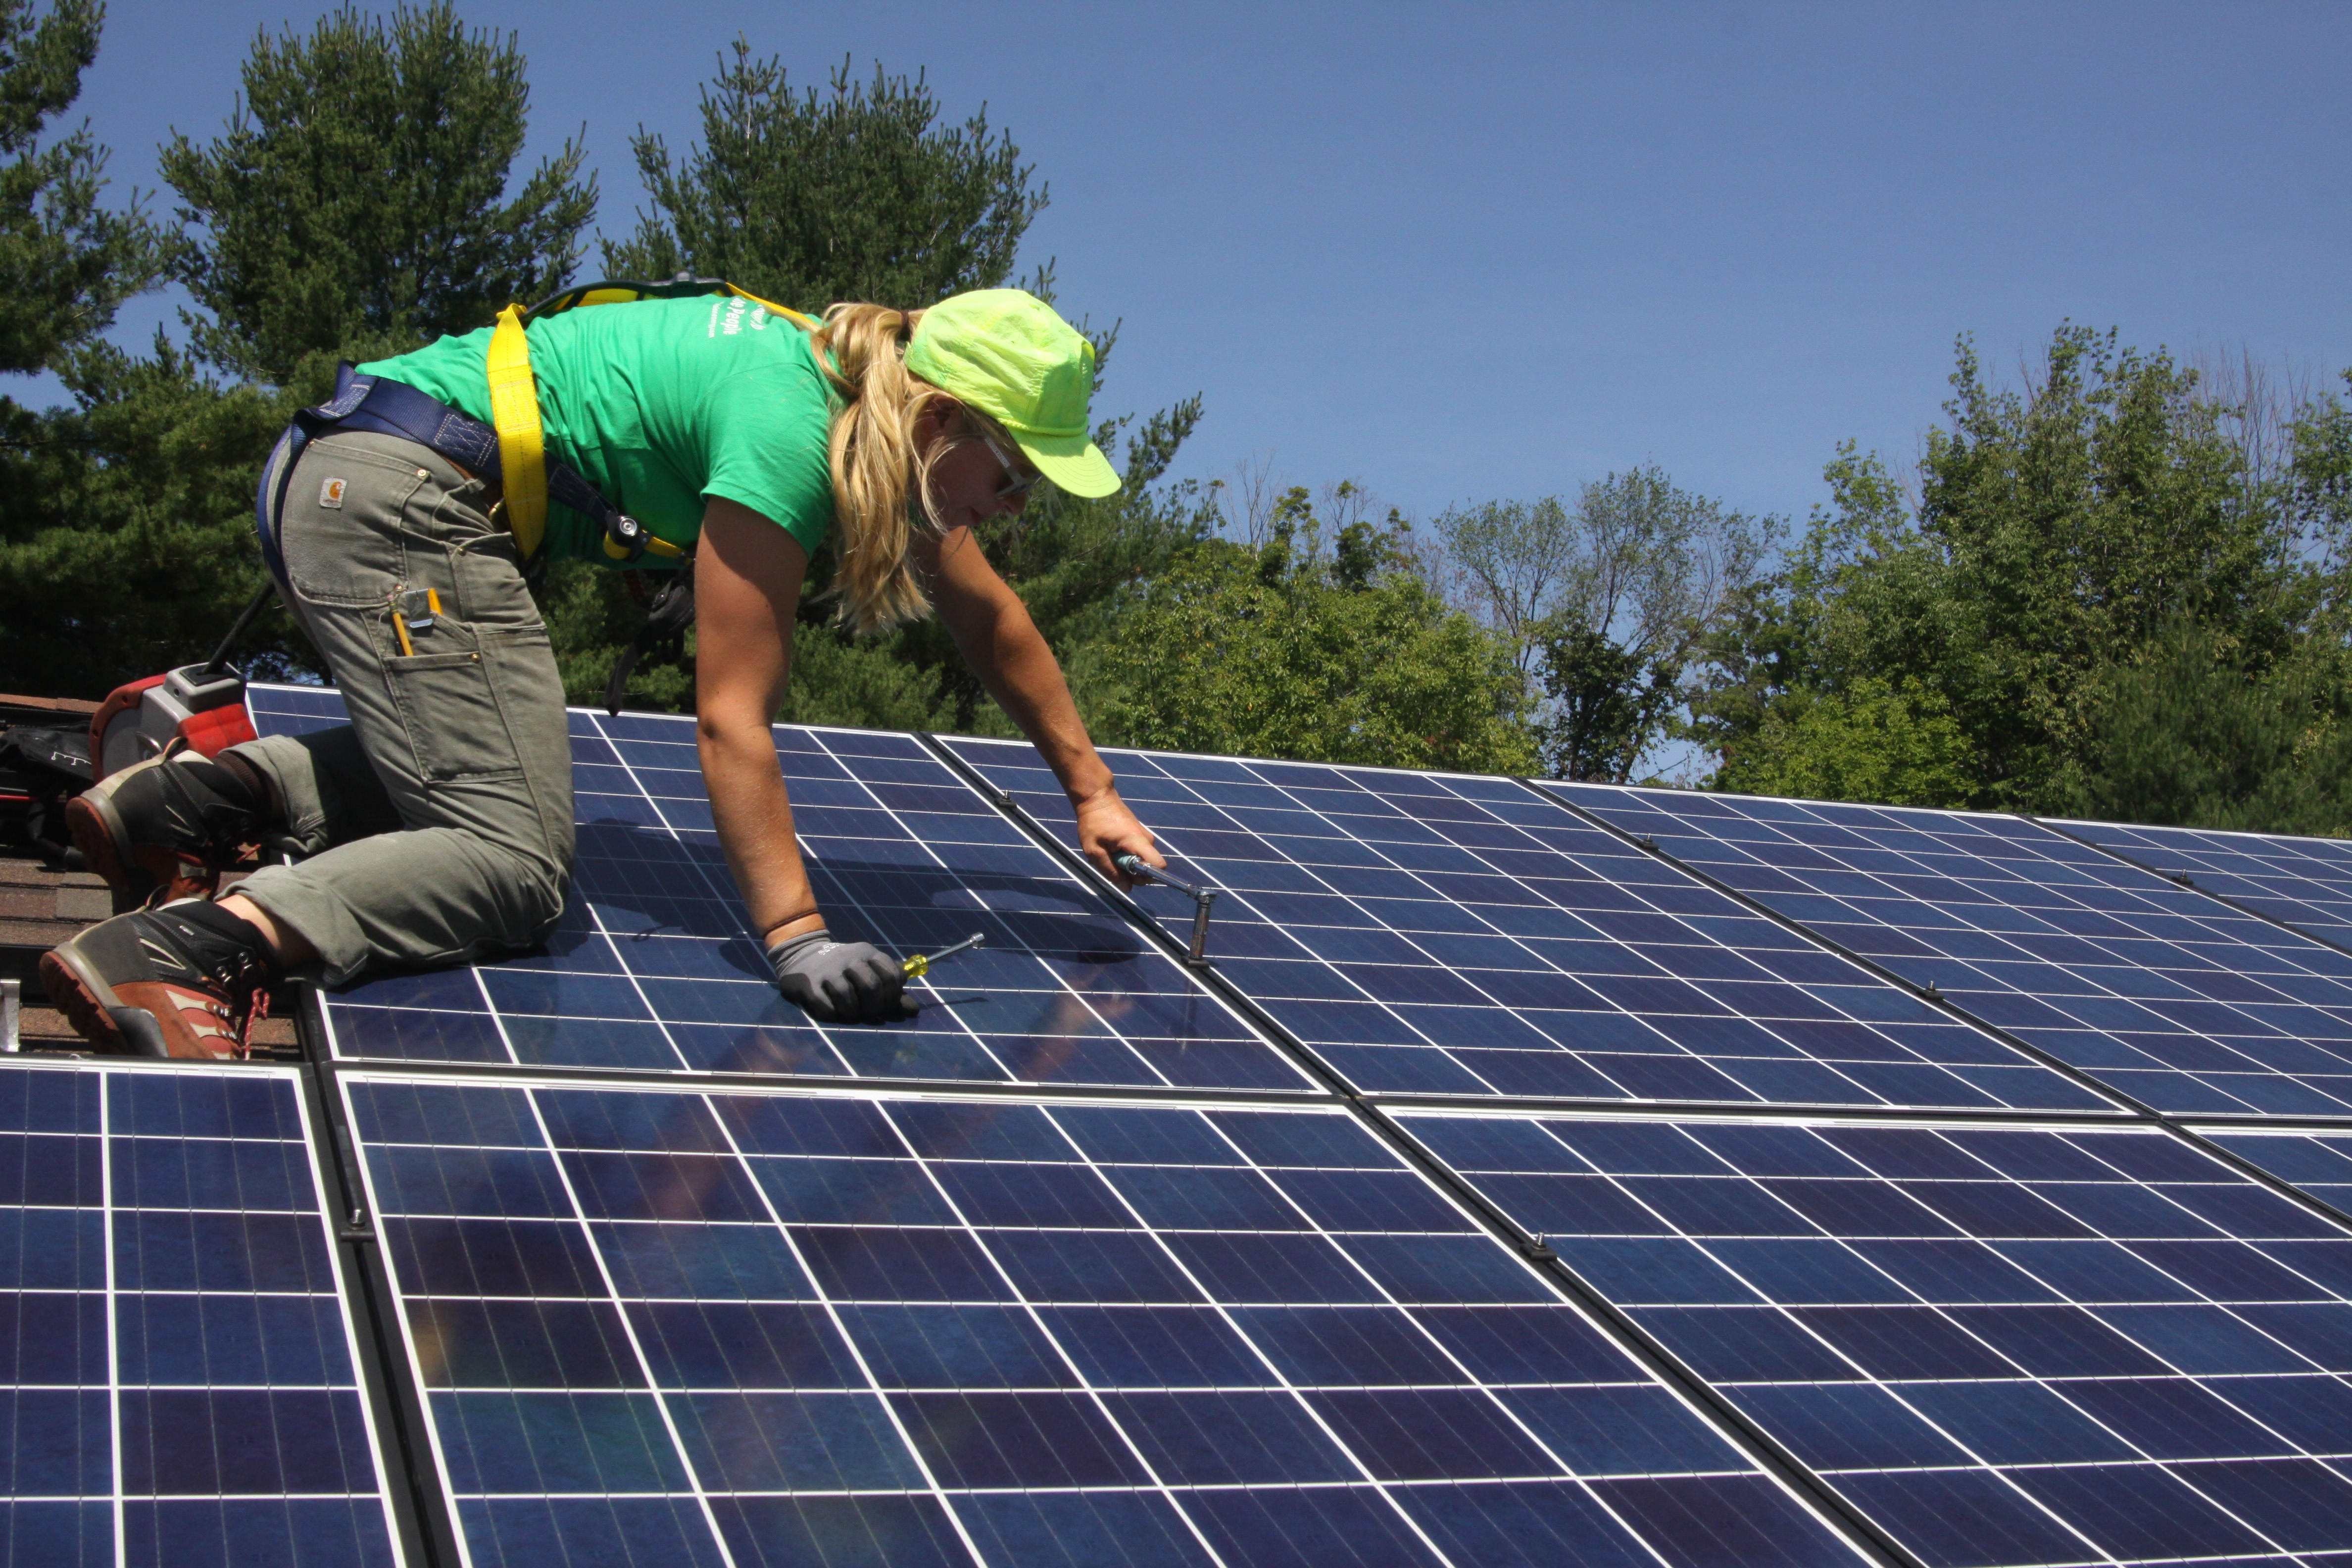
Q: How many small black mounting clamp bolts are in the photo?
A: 7